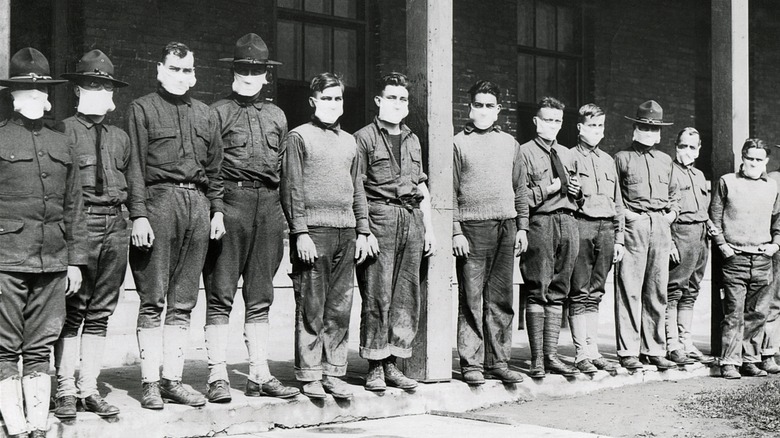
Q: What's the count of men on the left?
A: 6